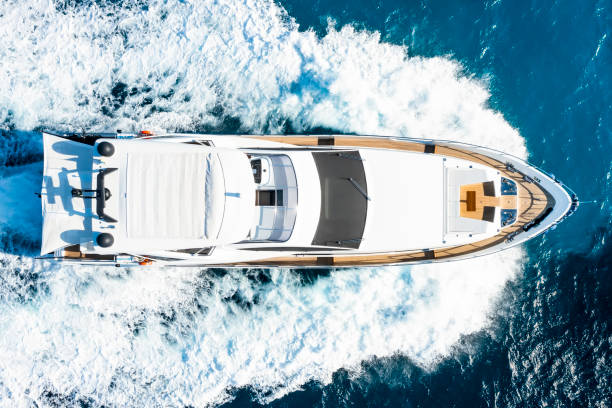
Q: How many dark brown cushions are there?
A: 2